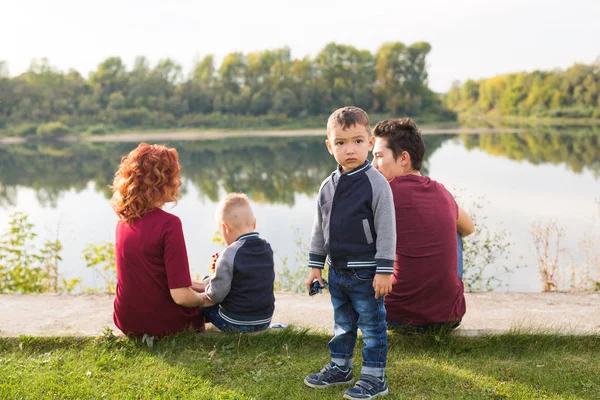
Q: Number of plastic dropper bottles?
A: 0